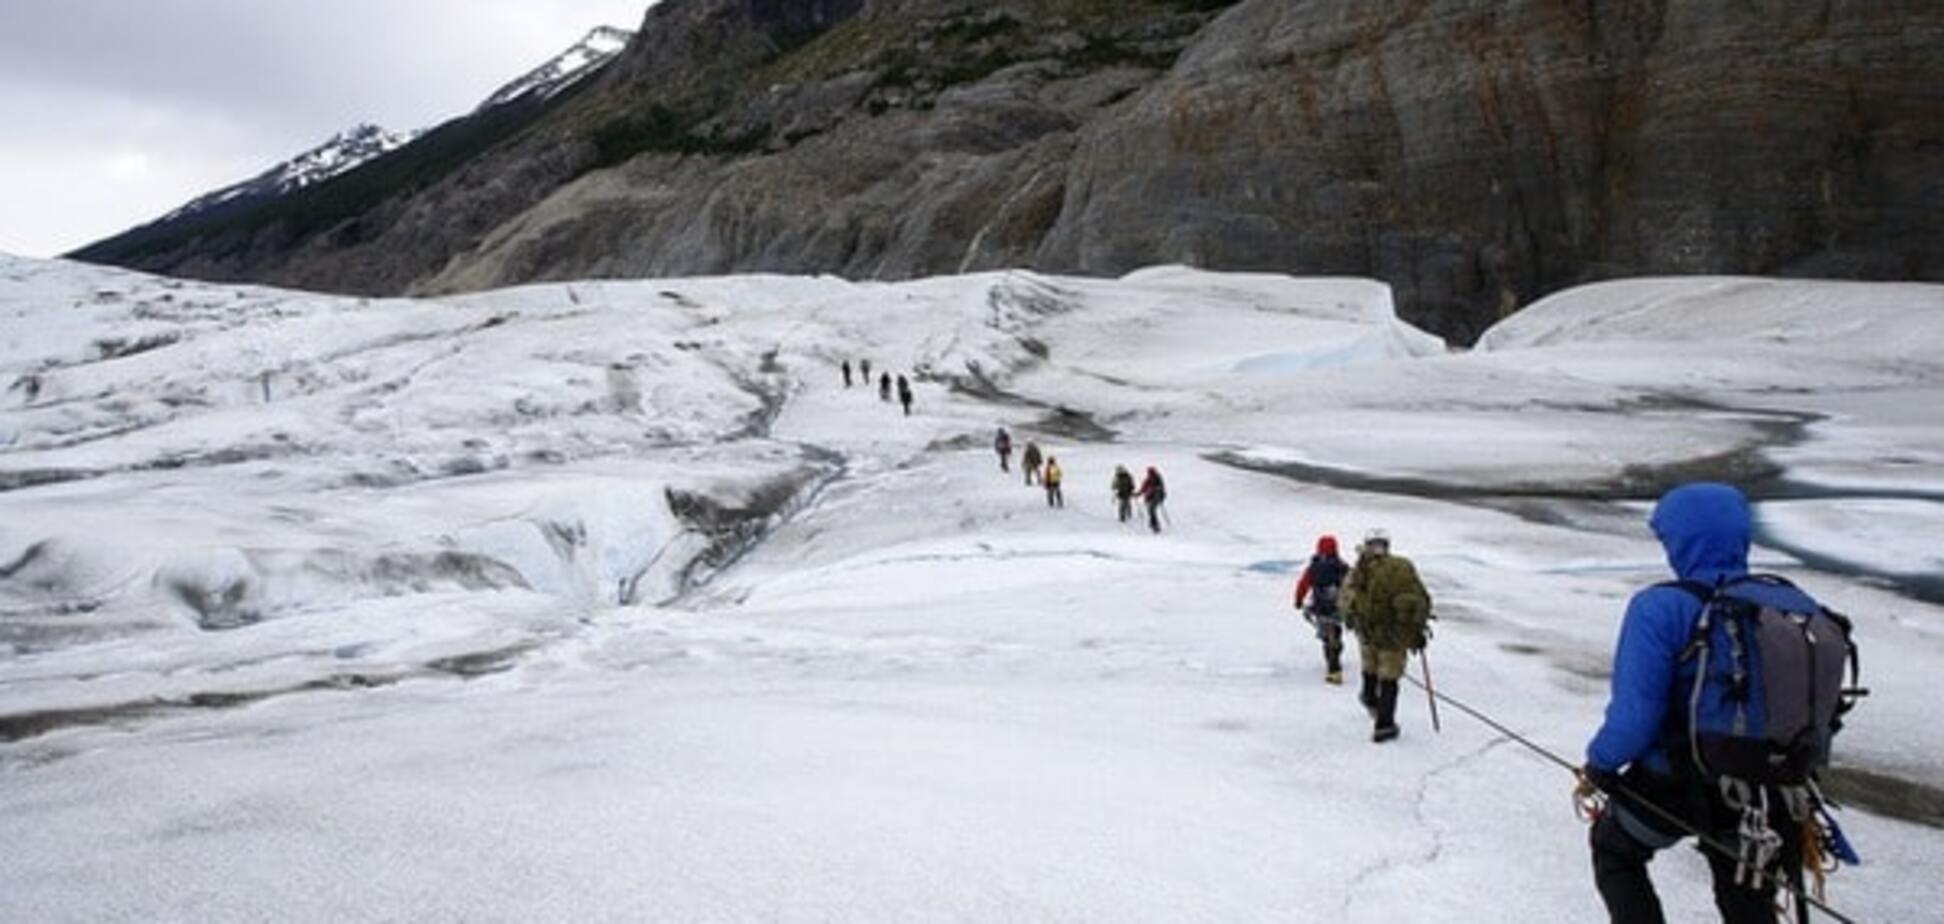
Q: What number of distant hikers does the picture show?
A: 10